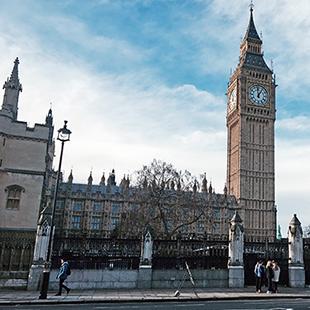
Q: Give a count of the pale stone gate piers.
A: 4